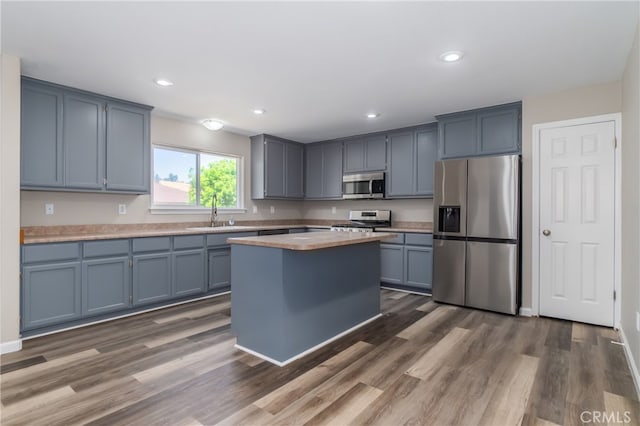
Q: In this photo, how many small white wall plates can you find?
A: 5